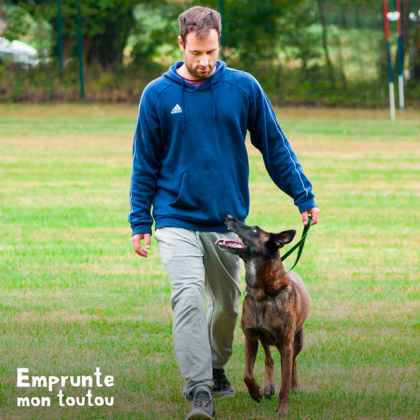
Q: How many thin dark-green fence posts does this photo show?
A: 3